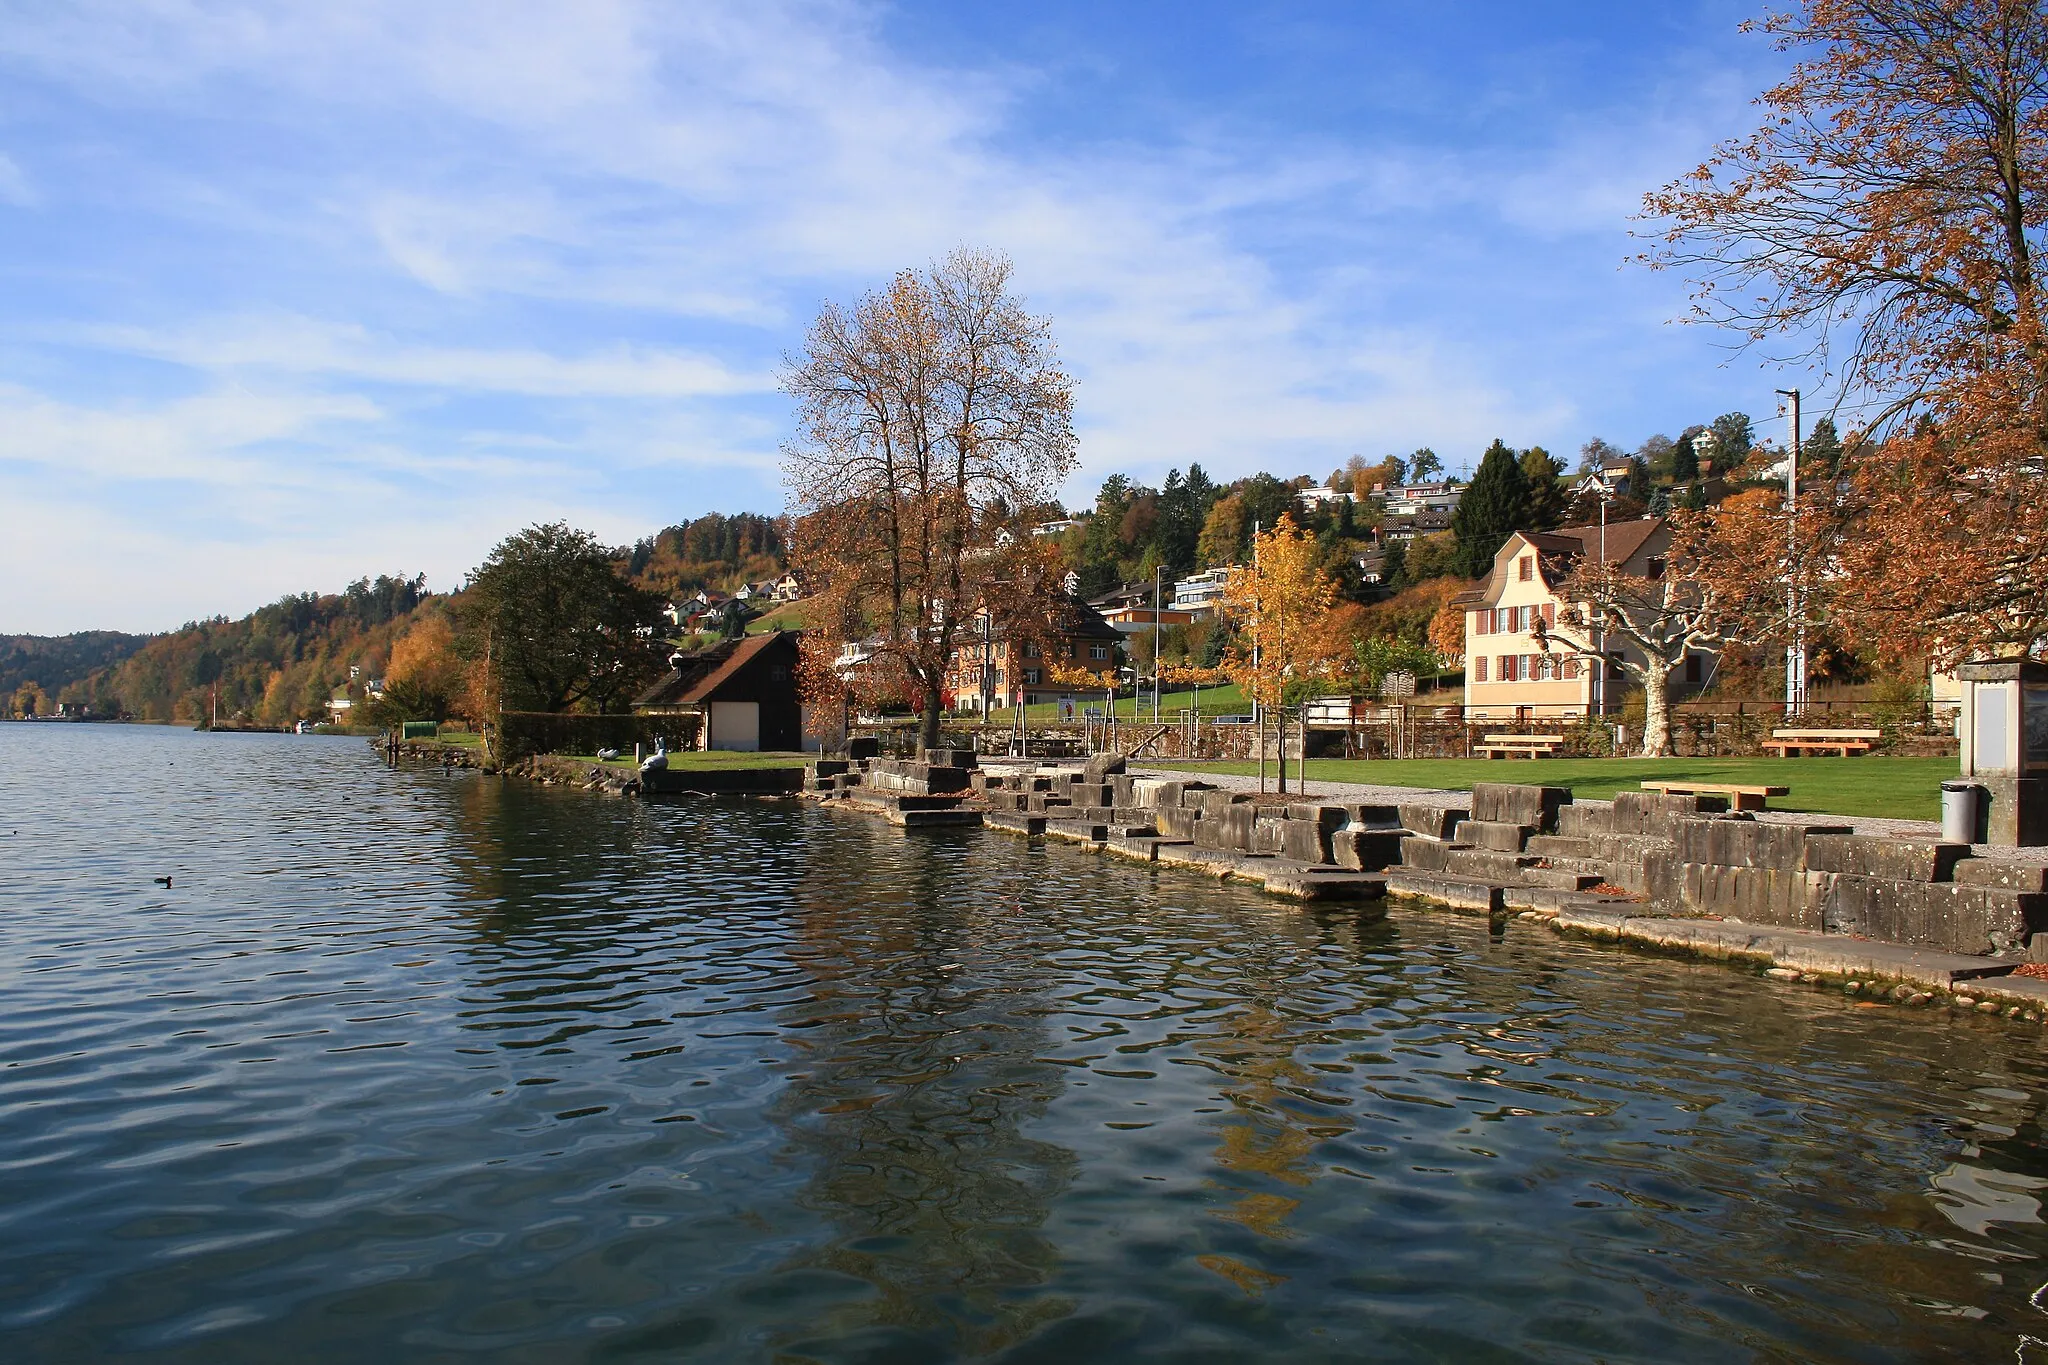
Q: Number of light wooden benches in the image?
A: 3